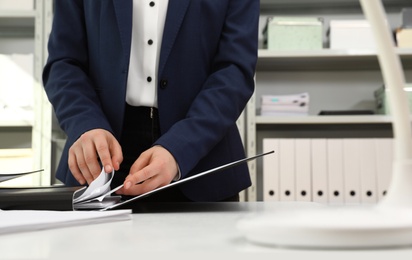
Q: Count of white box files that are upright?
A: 8